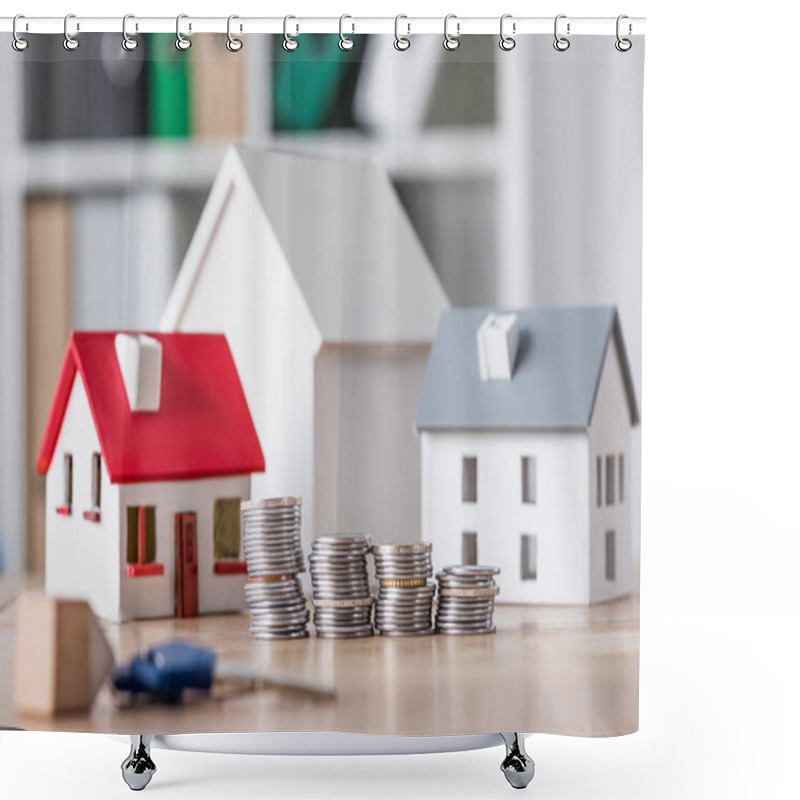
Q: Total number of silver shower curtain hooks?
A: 12